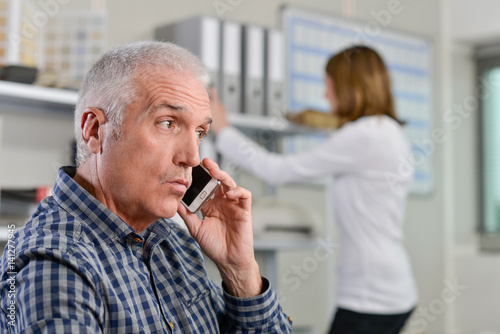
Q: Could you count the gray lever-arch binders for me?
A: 4